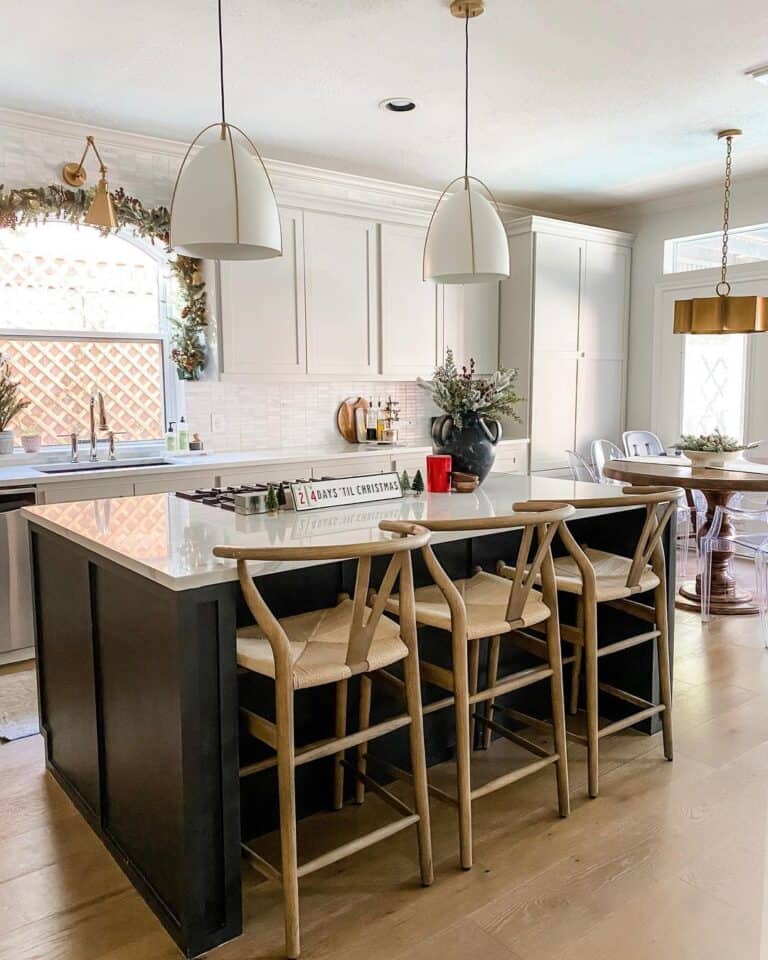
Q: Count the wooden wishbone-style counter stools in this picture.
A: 3